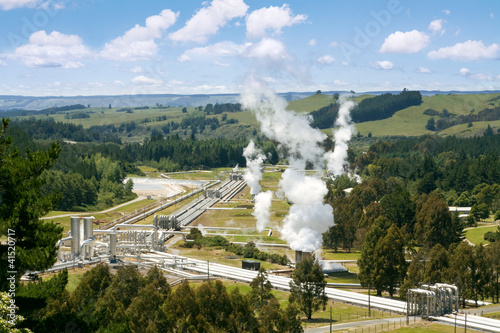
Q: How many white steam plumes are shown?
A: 4